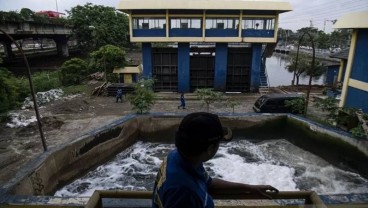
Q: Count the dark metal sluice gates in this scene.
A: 3